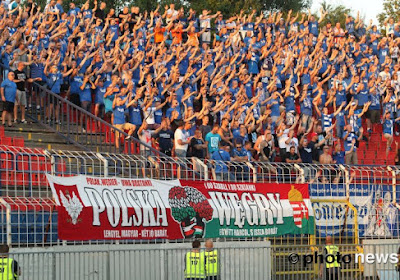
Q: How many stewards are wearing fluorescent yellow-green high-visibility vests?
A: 4